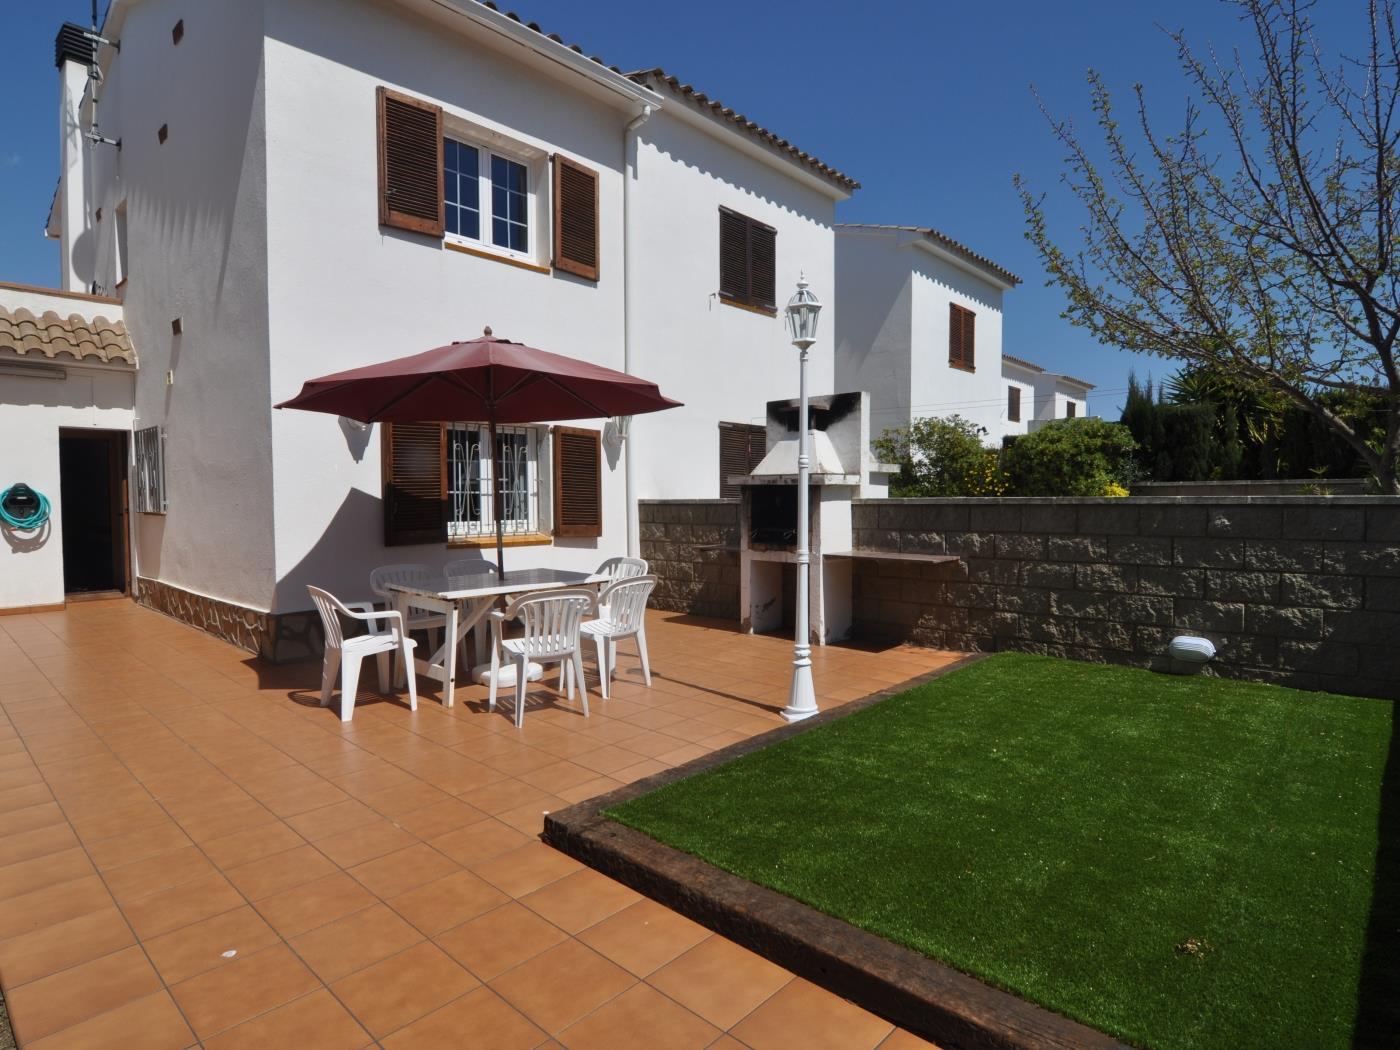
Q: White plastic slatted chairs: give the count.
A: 6